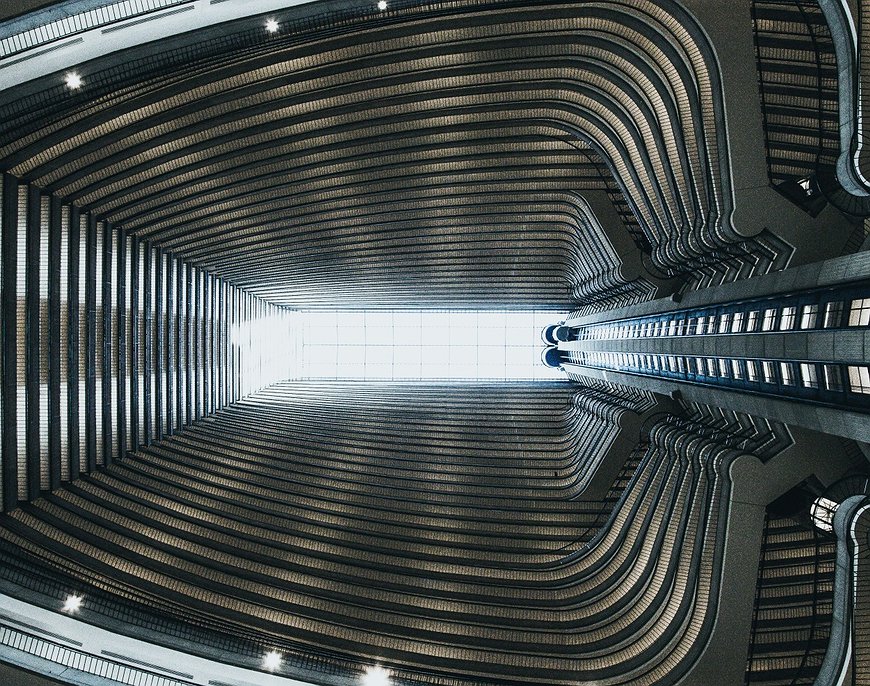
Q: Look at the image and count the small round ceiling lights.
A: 6